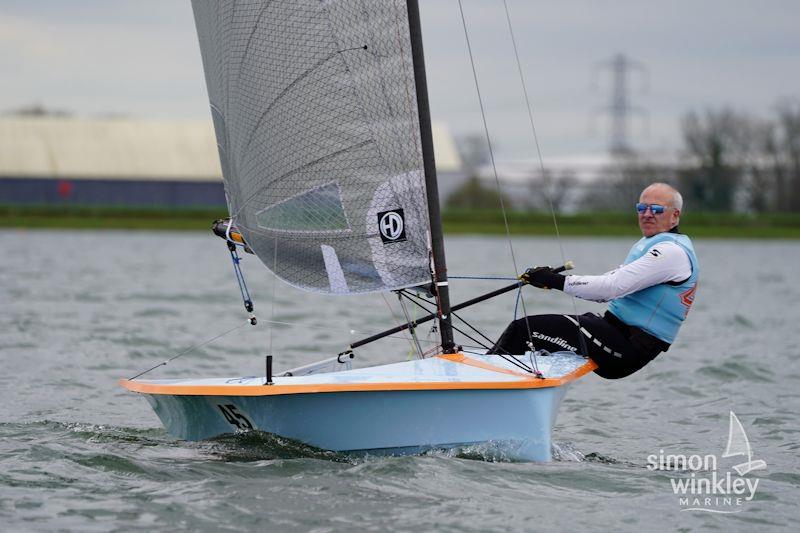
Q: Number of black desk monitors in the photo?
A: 0